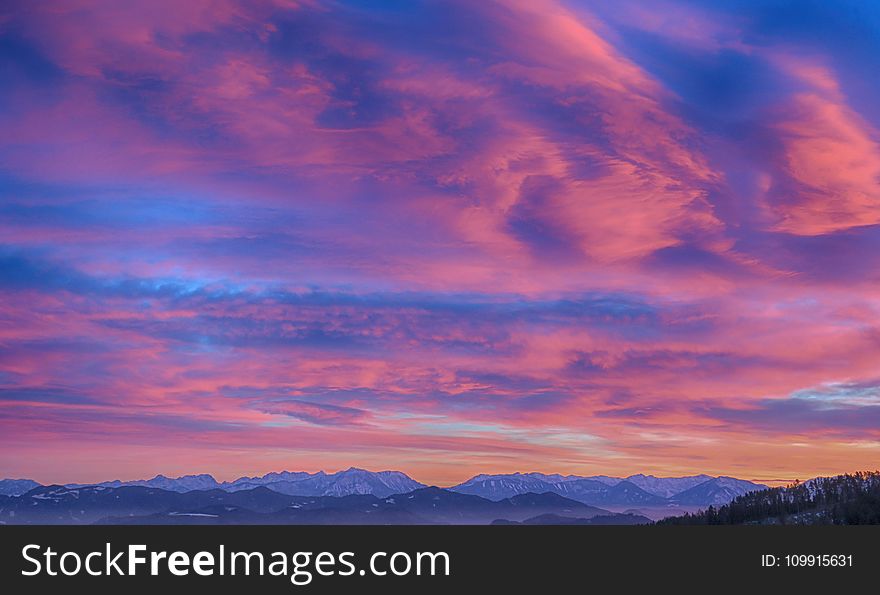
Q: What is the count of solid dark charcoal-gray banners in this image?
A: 1